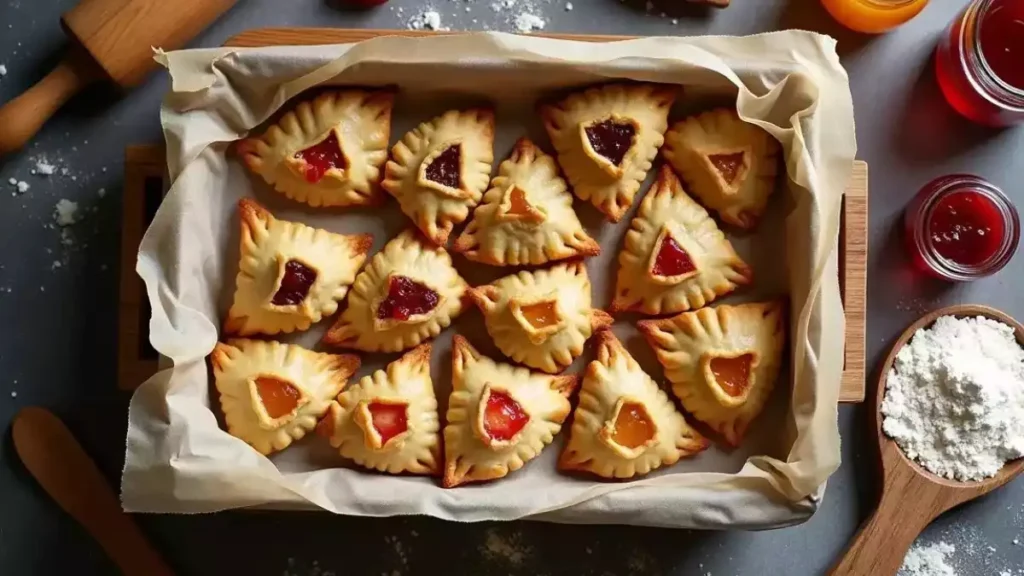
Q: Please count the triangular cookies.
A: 14